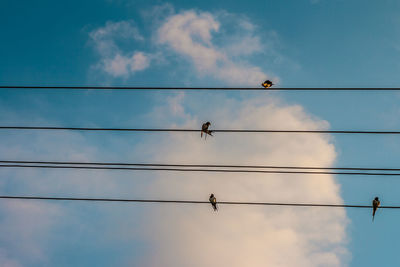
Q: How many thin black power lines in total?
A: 5